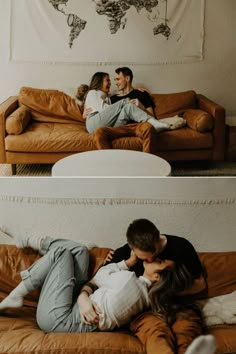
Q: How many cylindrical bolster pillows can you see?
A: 2